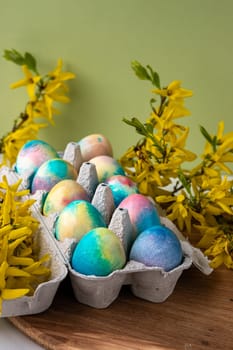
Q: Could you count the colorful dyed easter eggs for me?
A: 10